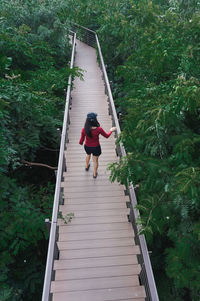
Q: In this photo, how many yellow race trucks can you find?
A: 0